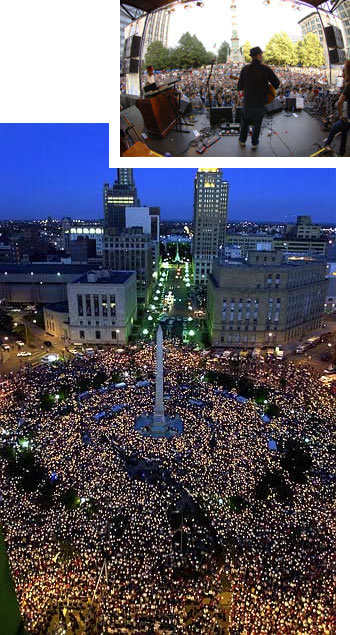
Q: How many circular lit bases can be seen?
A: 1